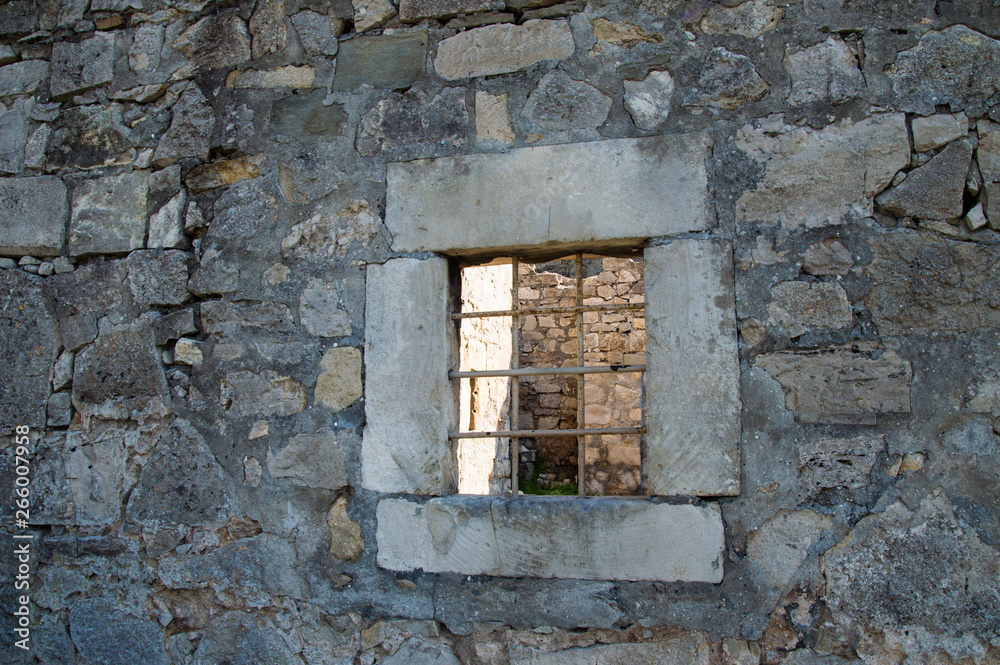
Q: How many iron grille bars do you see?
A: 5